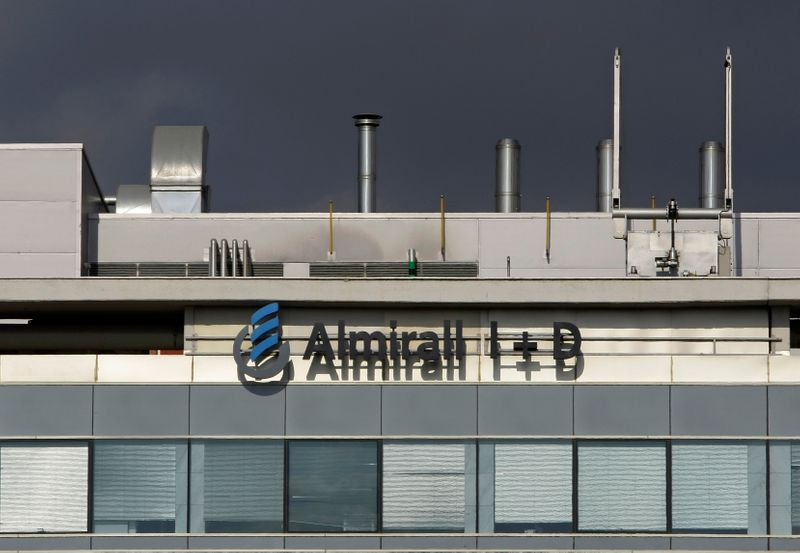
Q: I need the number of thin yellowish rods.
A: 4